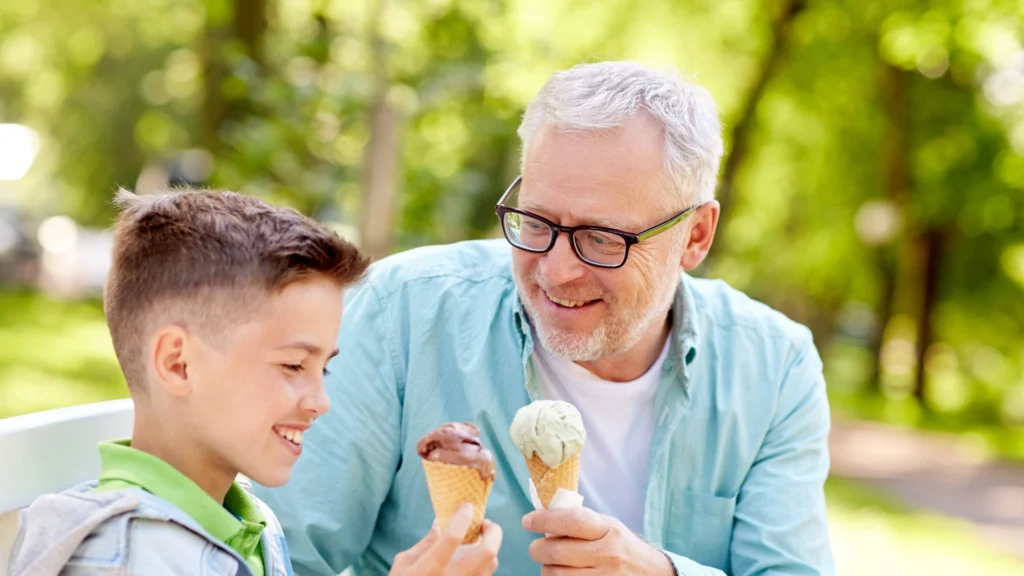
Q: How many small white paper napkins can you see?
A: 1